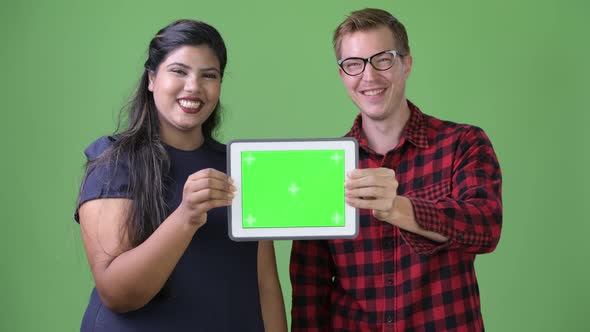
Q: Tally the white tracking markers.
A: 5